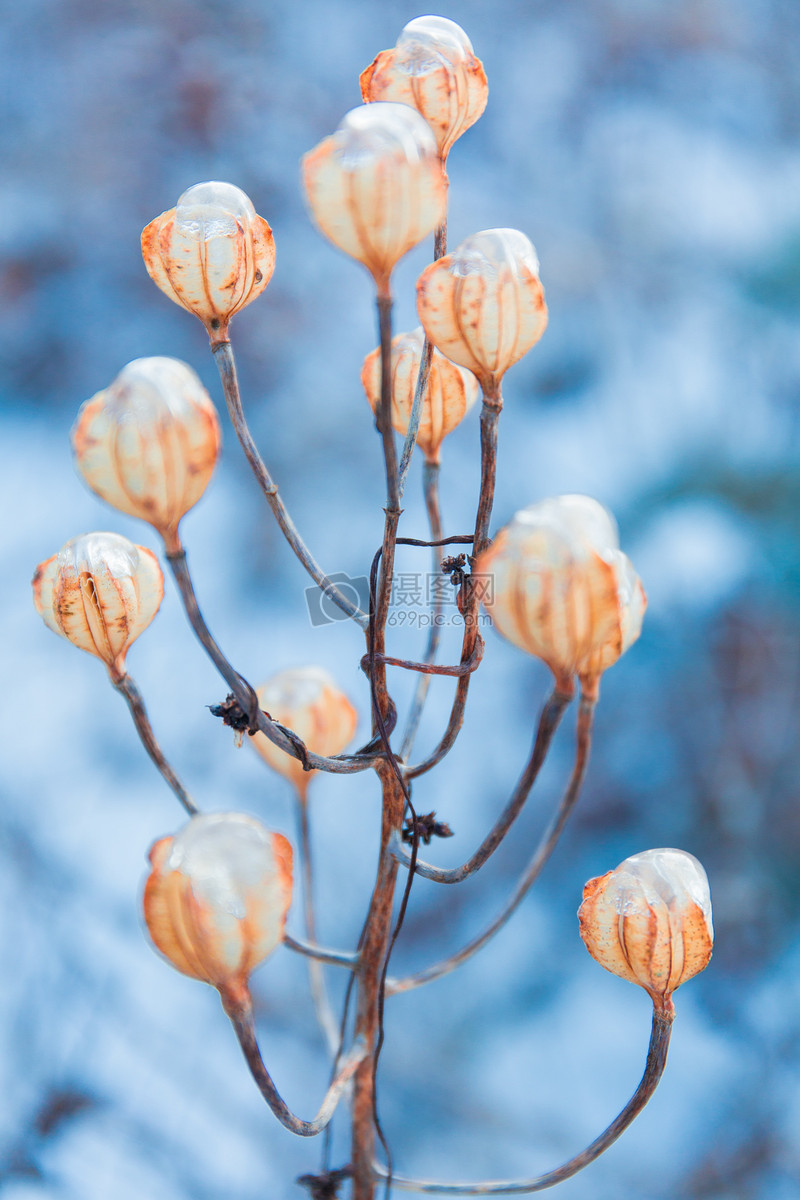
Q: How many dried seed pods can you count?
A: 12